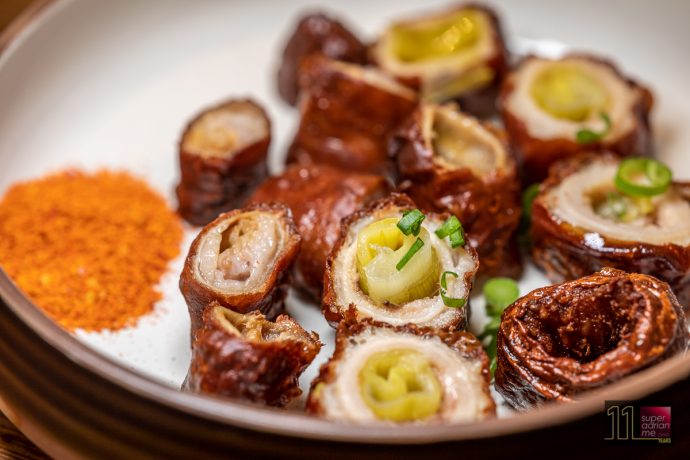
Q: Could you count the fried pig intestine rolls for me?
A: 13